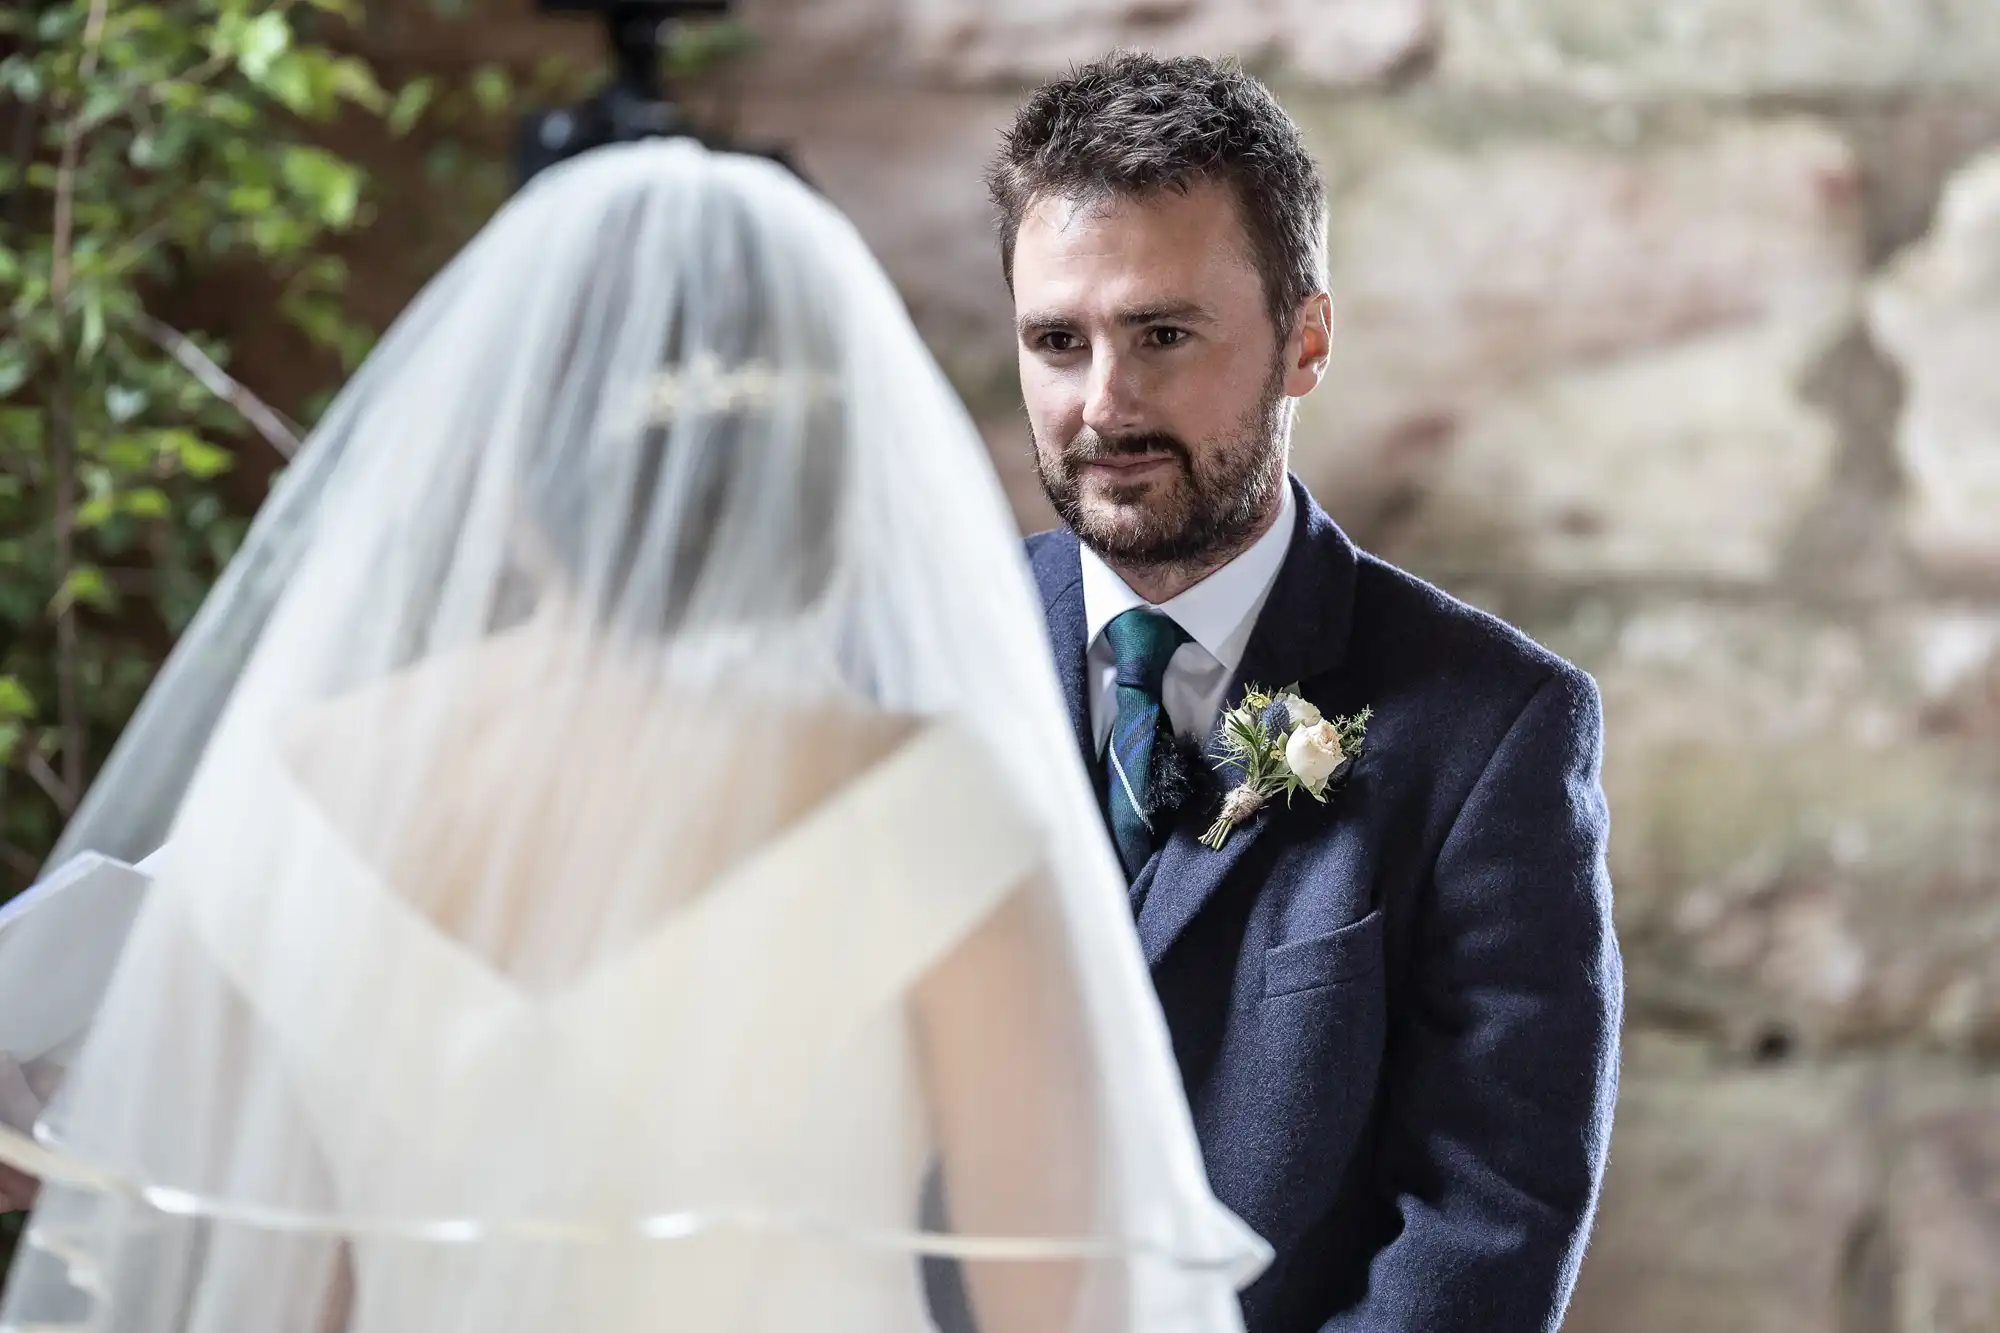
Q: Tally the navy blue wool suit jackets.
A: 1